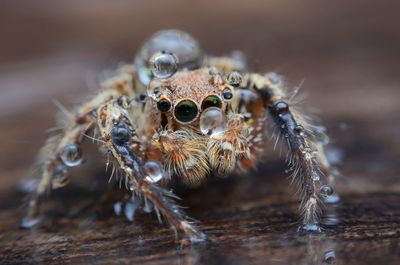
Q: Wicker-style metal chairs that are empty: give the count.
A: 0